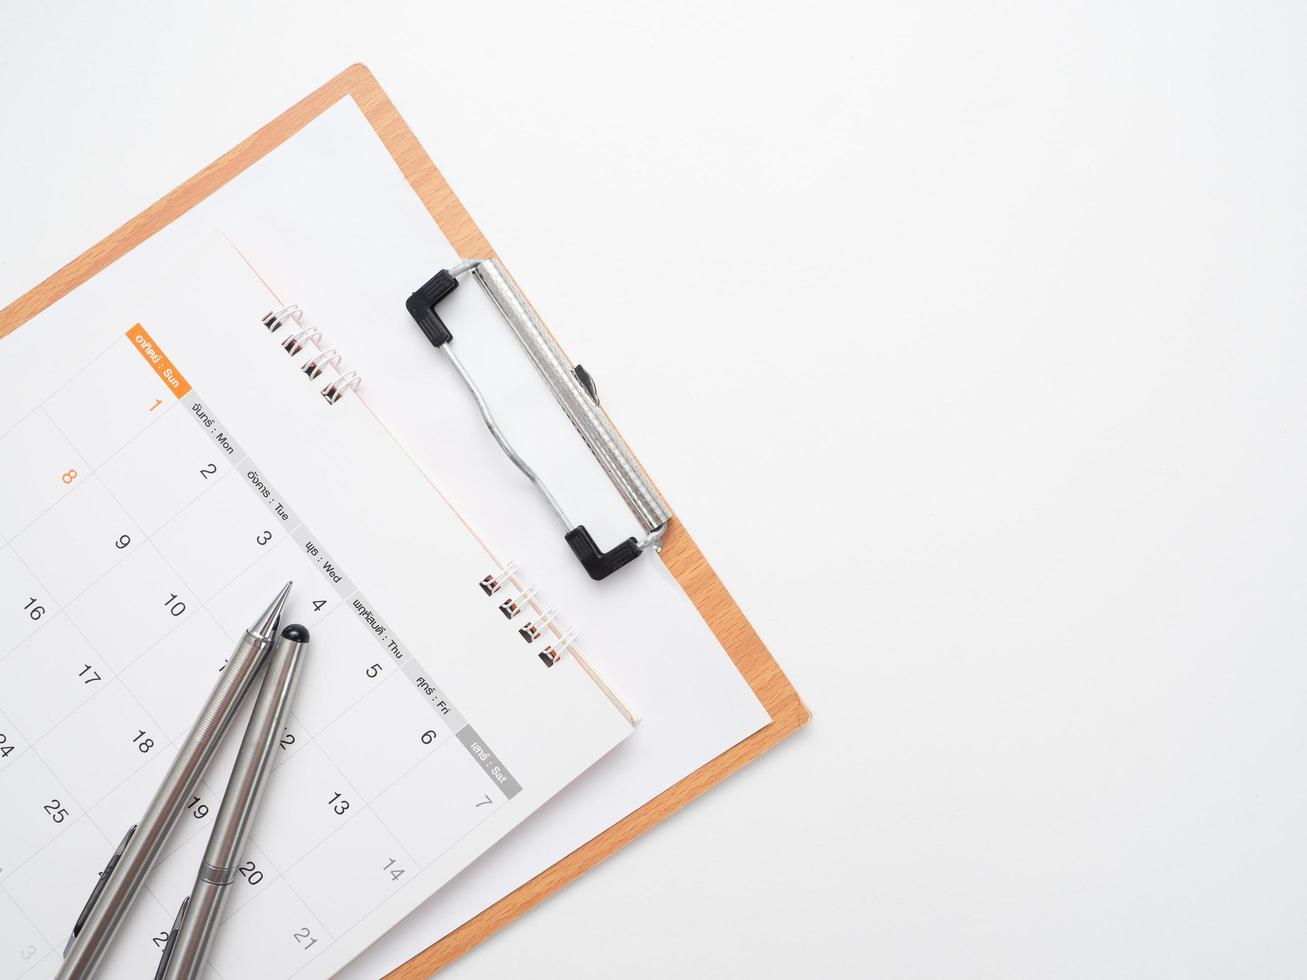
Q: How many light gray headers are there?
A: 5